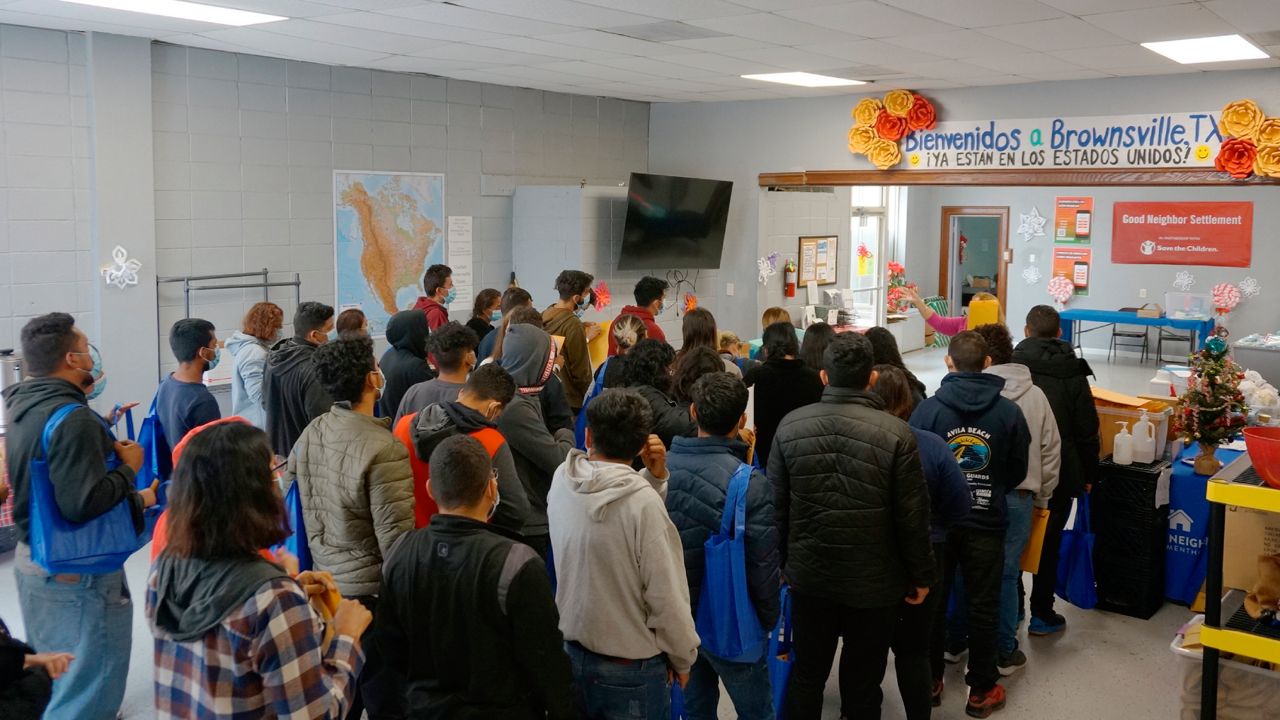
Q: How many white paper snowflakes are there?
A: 6